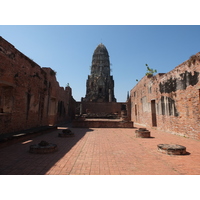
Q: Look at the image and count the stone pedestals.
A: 4